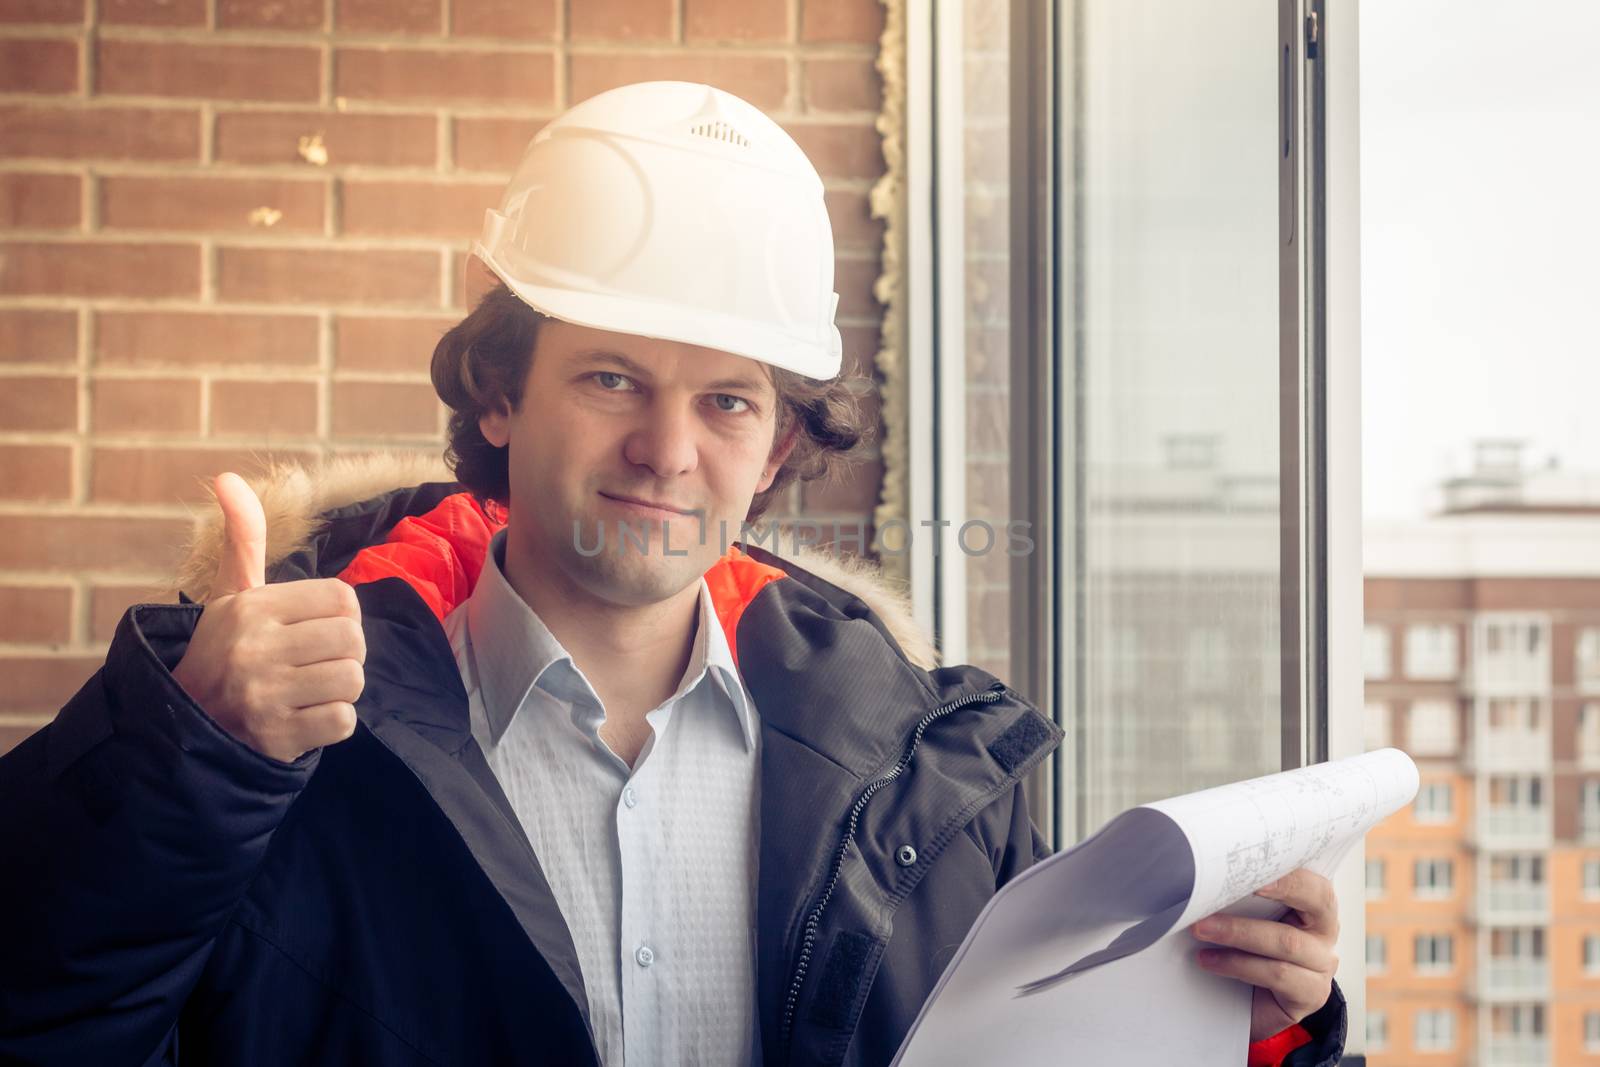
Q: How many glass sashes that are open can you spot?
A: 1